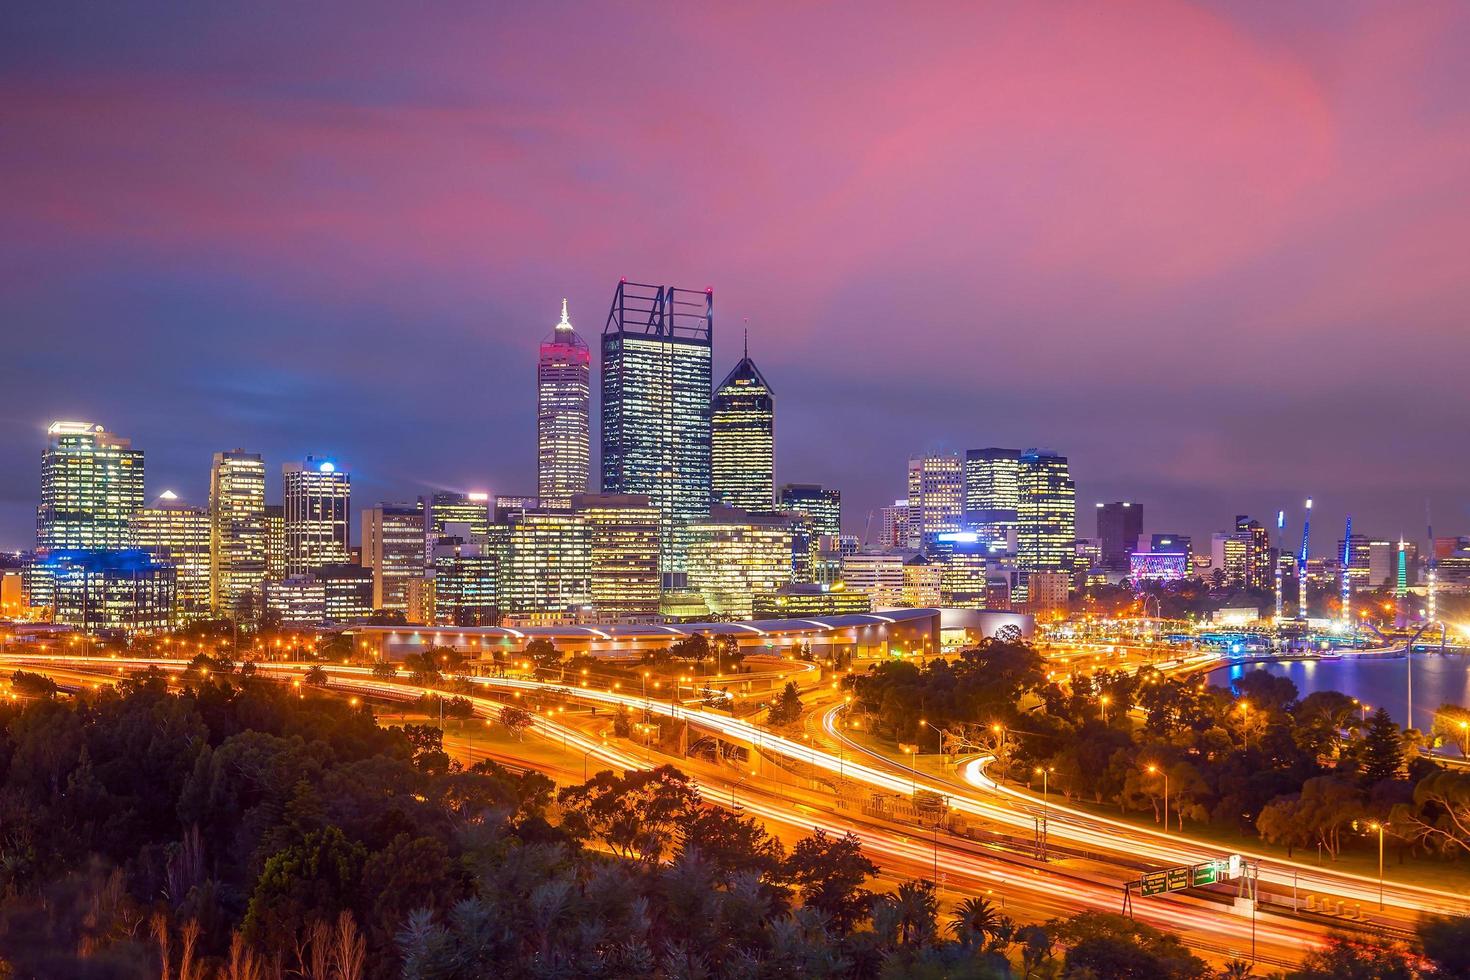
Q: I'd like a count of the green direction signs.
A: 3